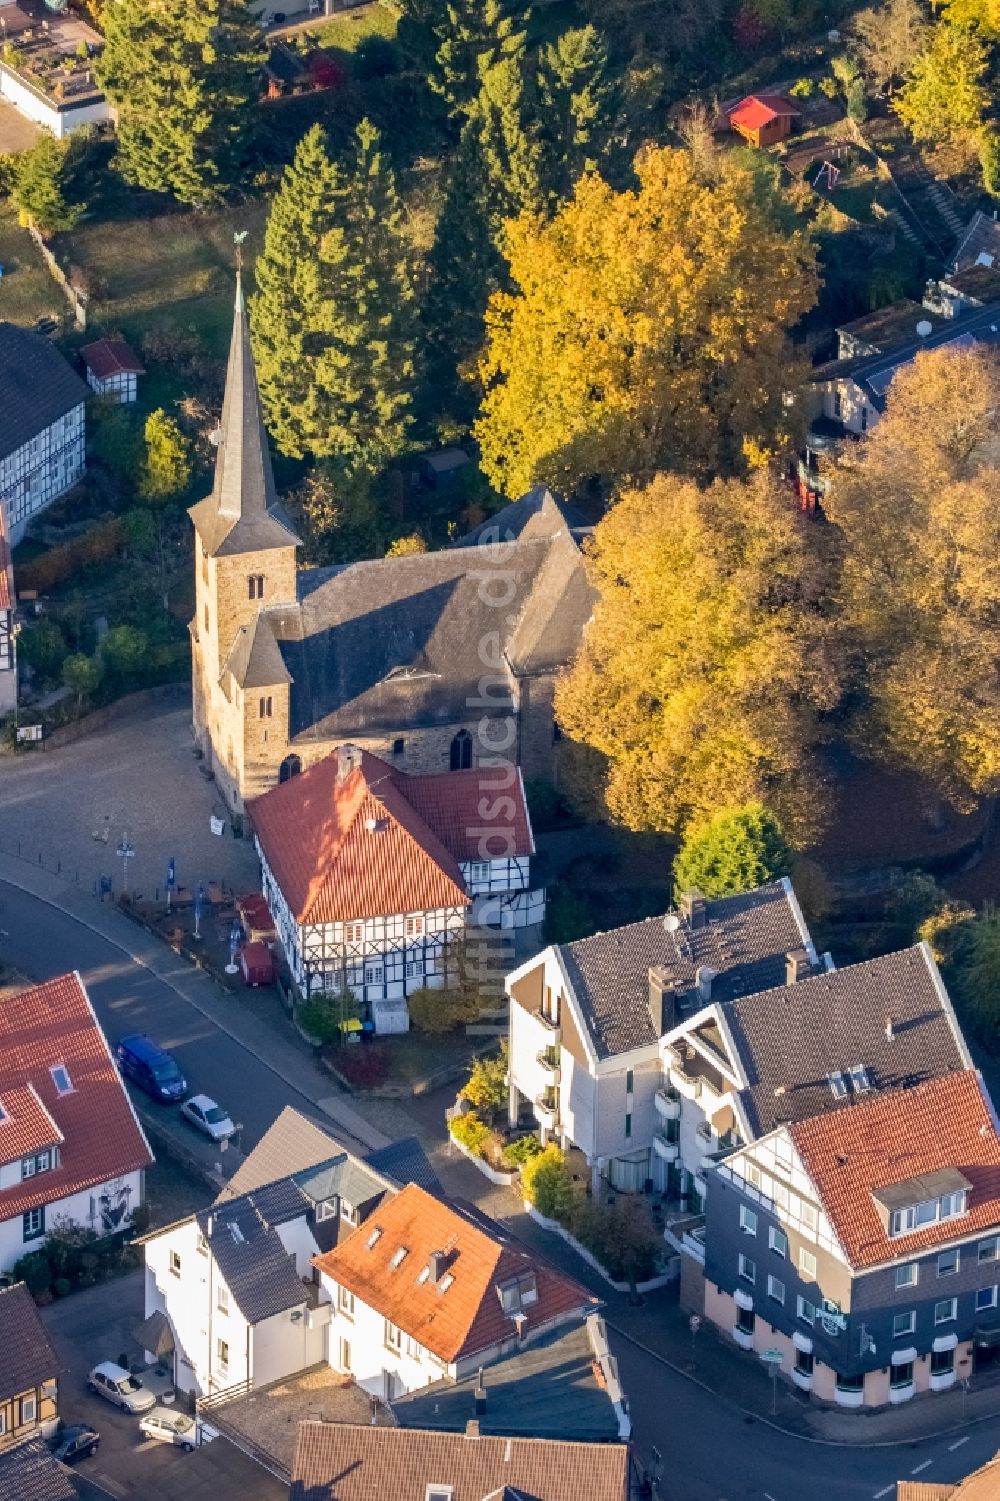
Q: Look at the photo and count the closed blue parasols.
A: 3